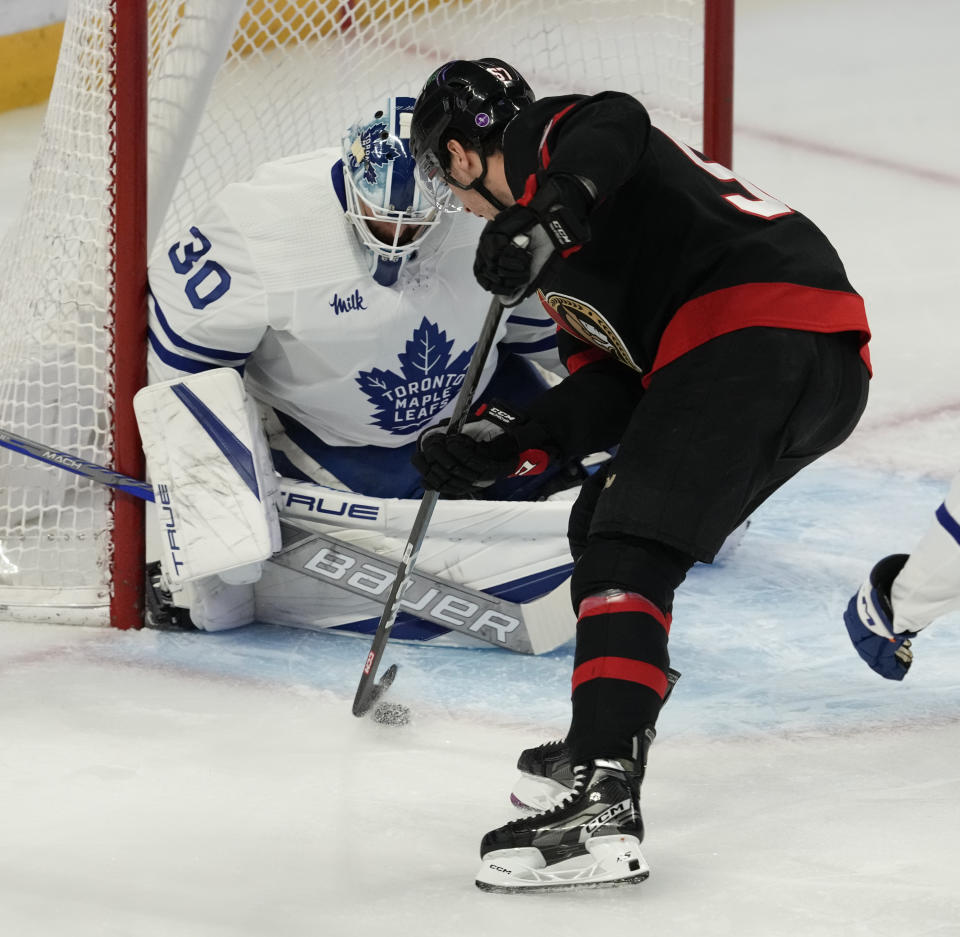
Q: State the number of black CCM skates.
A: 2